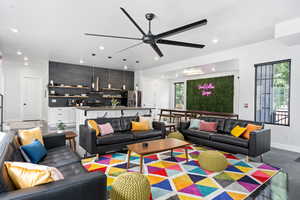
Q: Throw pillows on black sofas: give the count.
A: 12